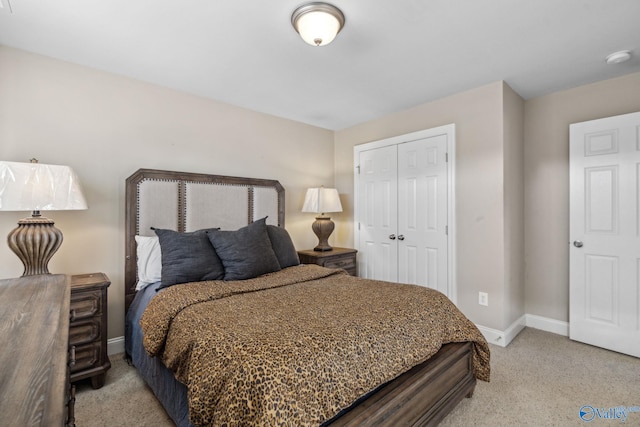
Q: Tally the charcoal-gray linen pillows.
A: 3